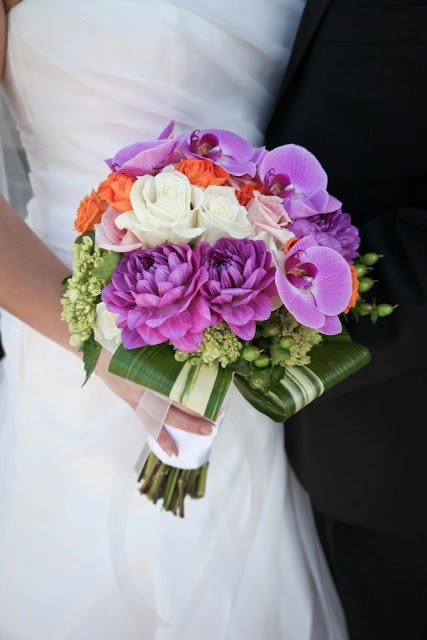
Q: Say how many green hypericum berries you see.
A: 10